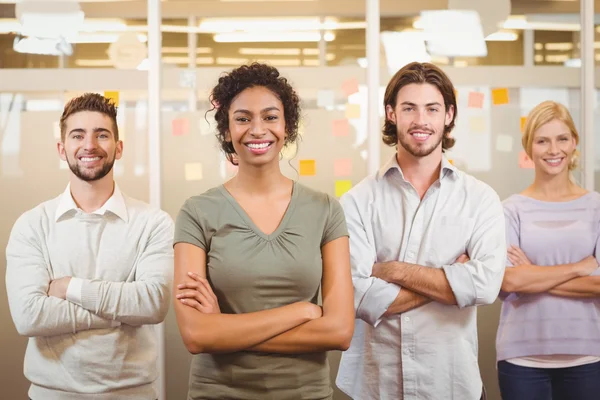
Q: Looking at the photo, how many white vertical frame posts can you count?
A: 3